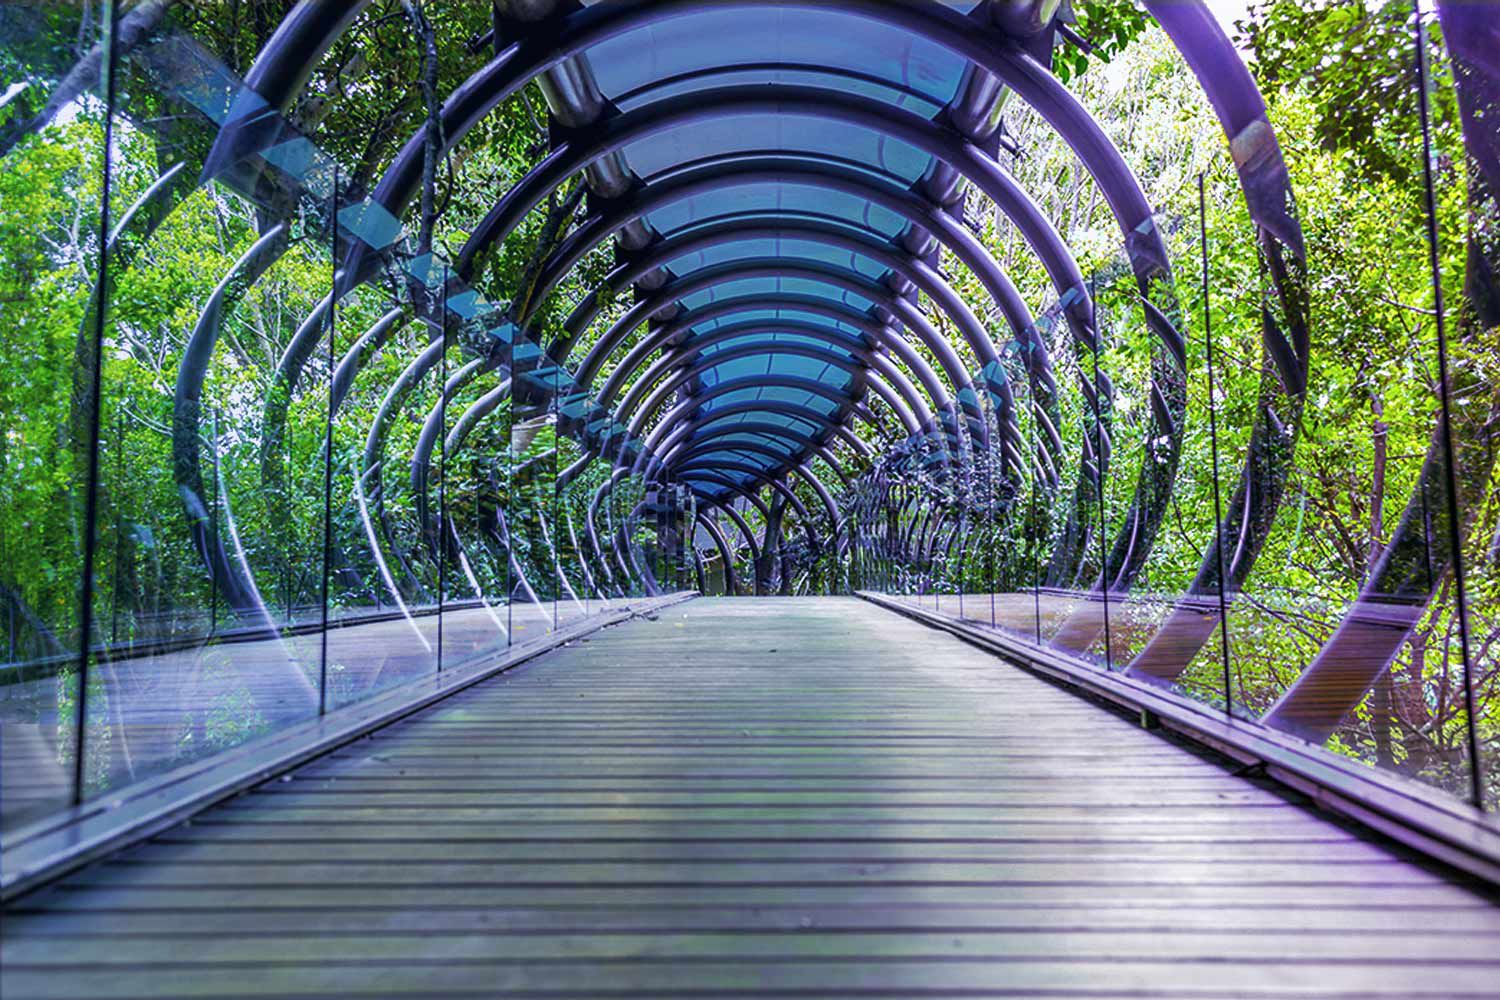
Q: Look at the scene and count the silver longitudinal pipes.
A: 2